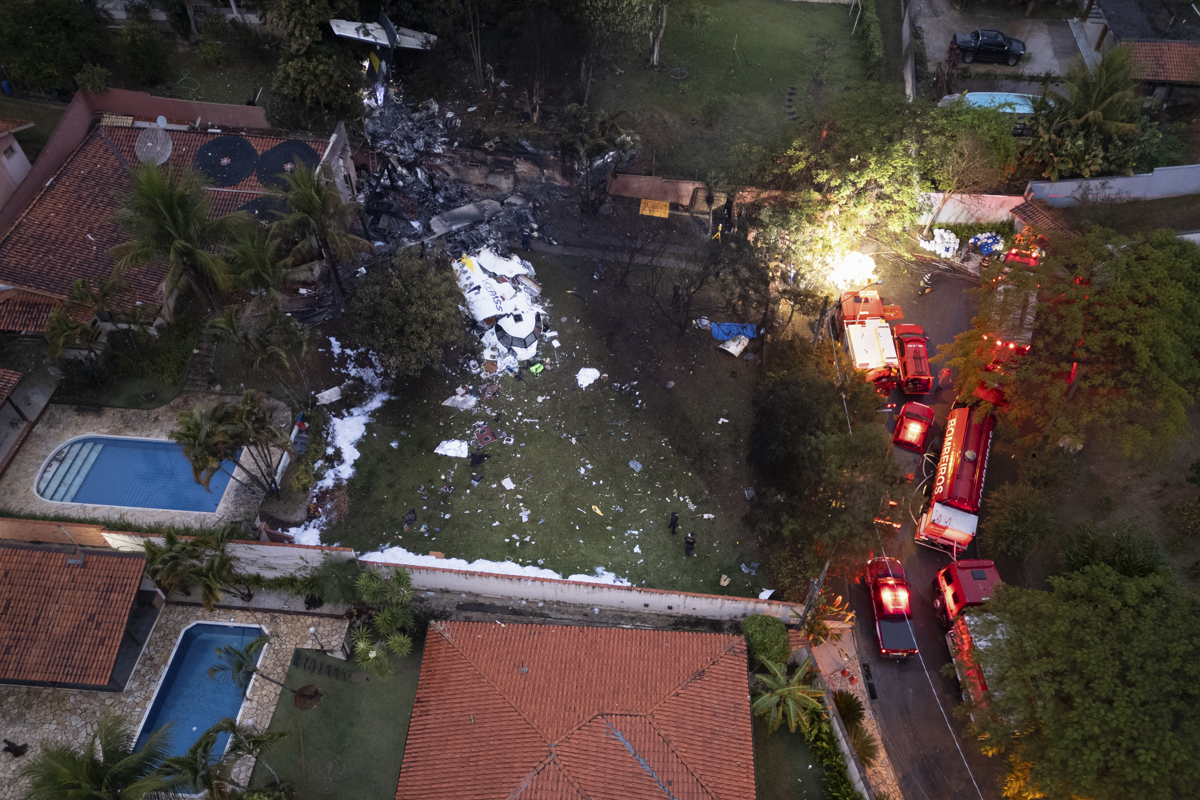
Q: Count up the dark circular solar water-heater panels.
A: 3